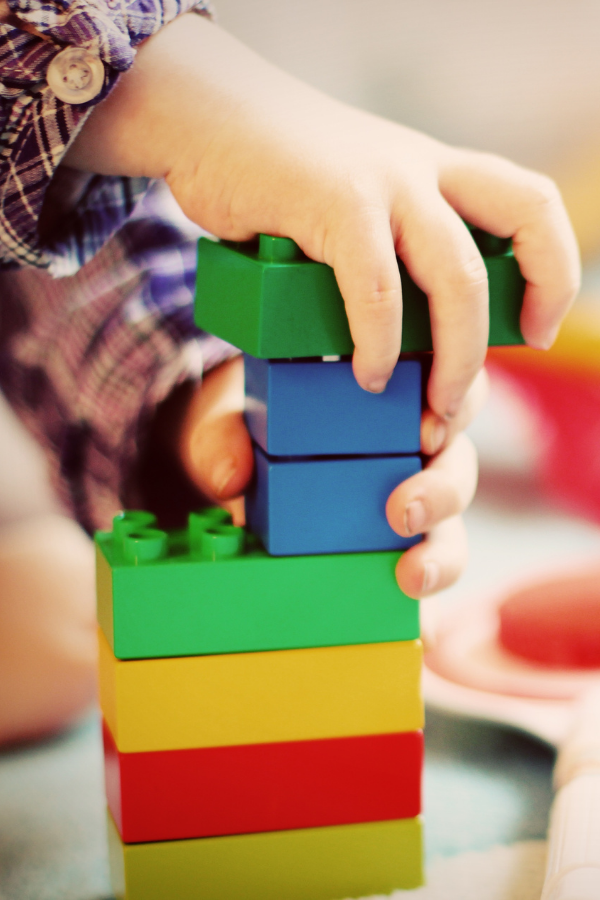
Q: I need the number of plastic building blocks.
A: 7